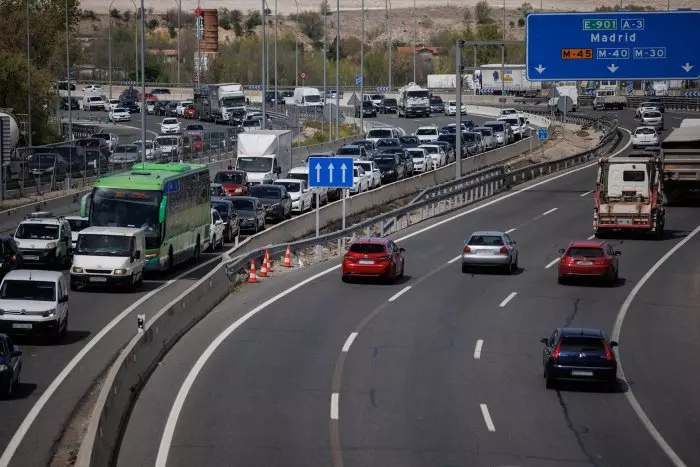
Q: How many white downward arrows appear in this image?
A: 3